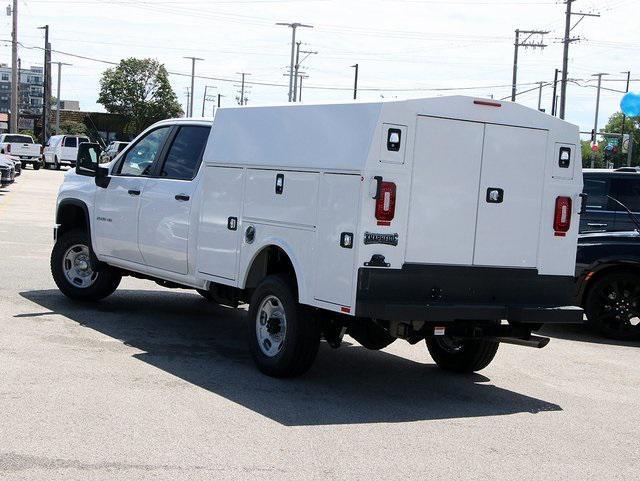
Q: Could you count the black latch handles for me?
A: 6